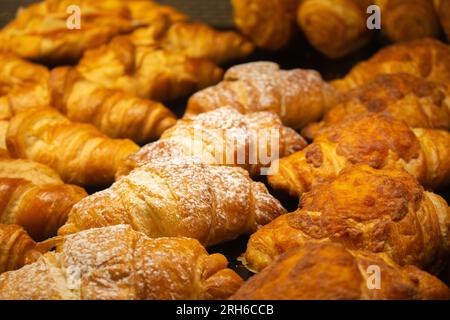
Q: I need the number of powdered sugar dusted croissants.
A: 4